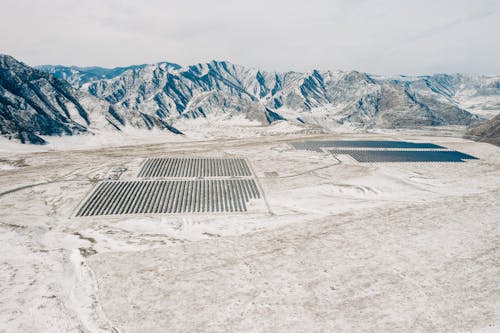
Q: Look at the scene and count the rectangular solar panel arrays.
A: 4